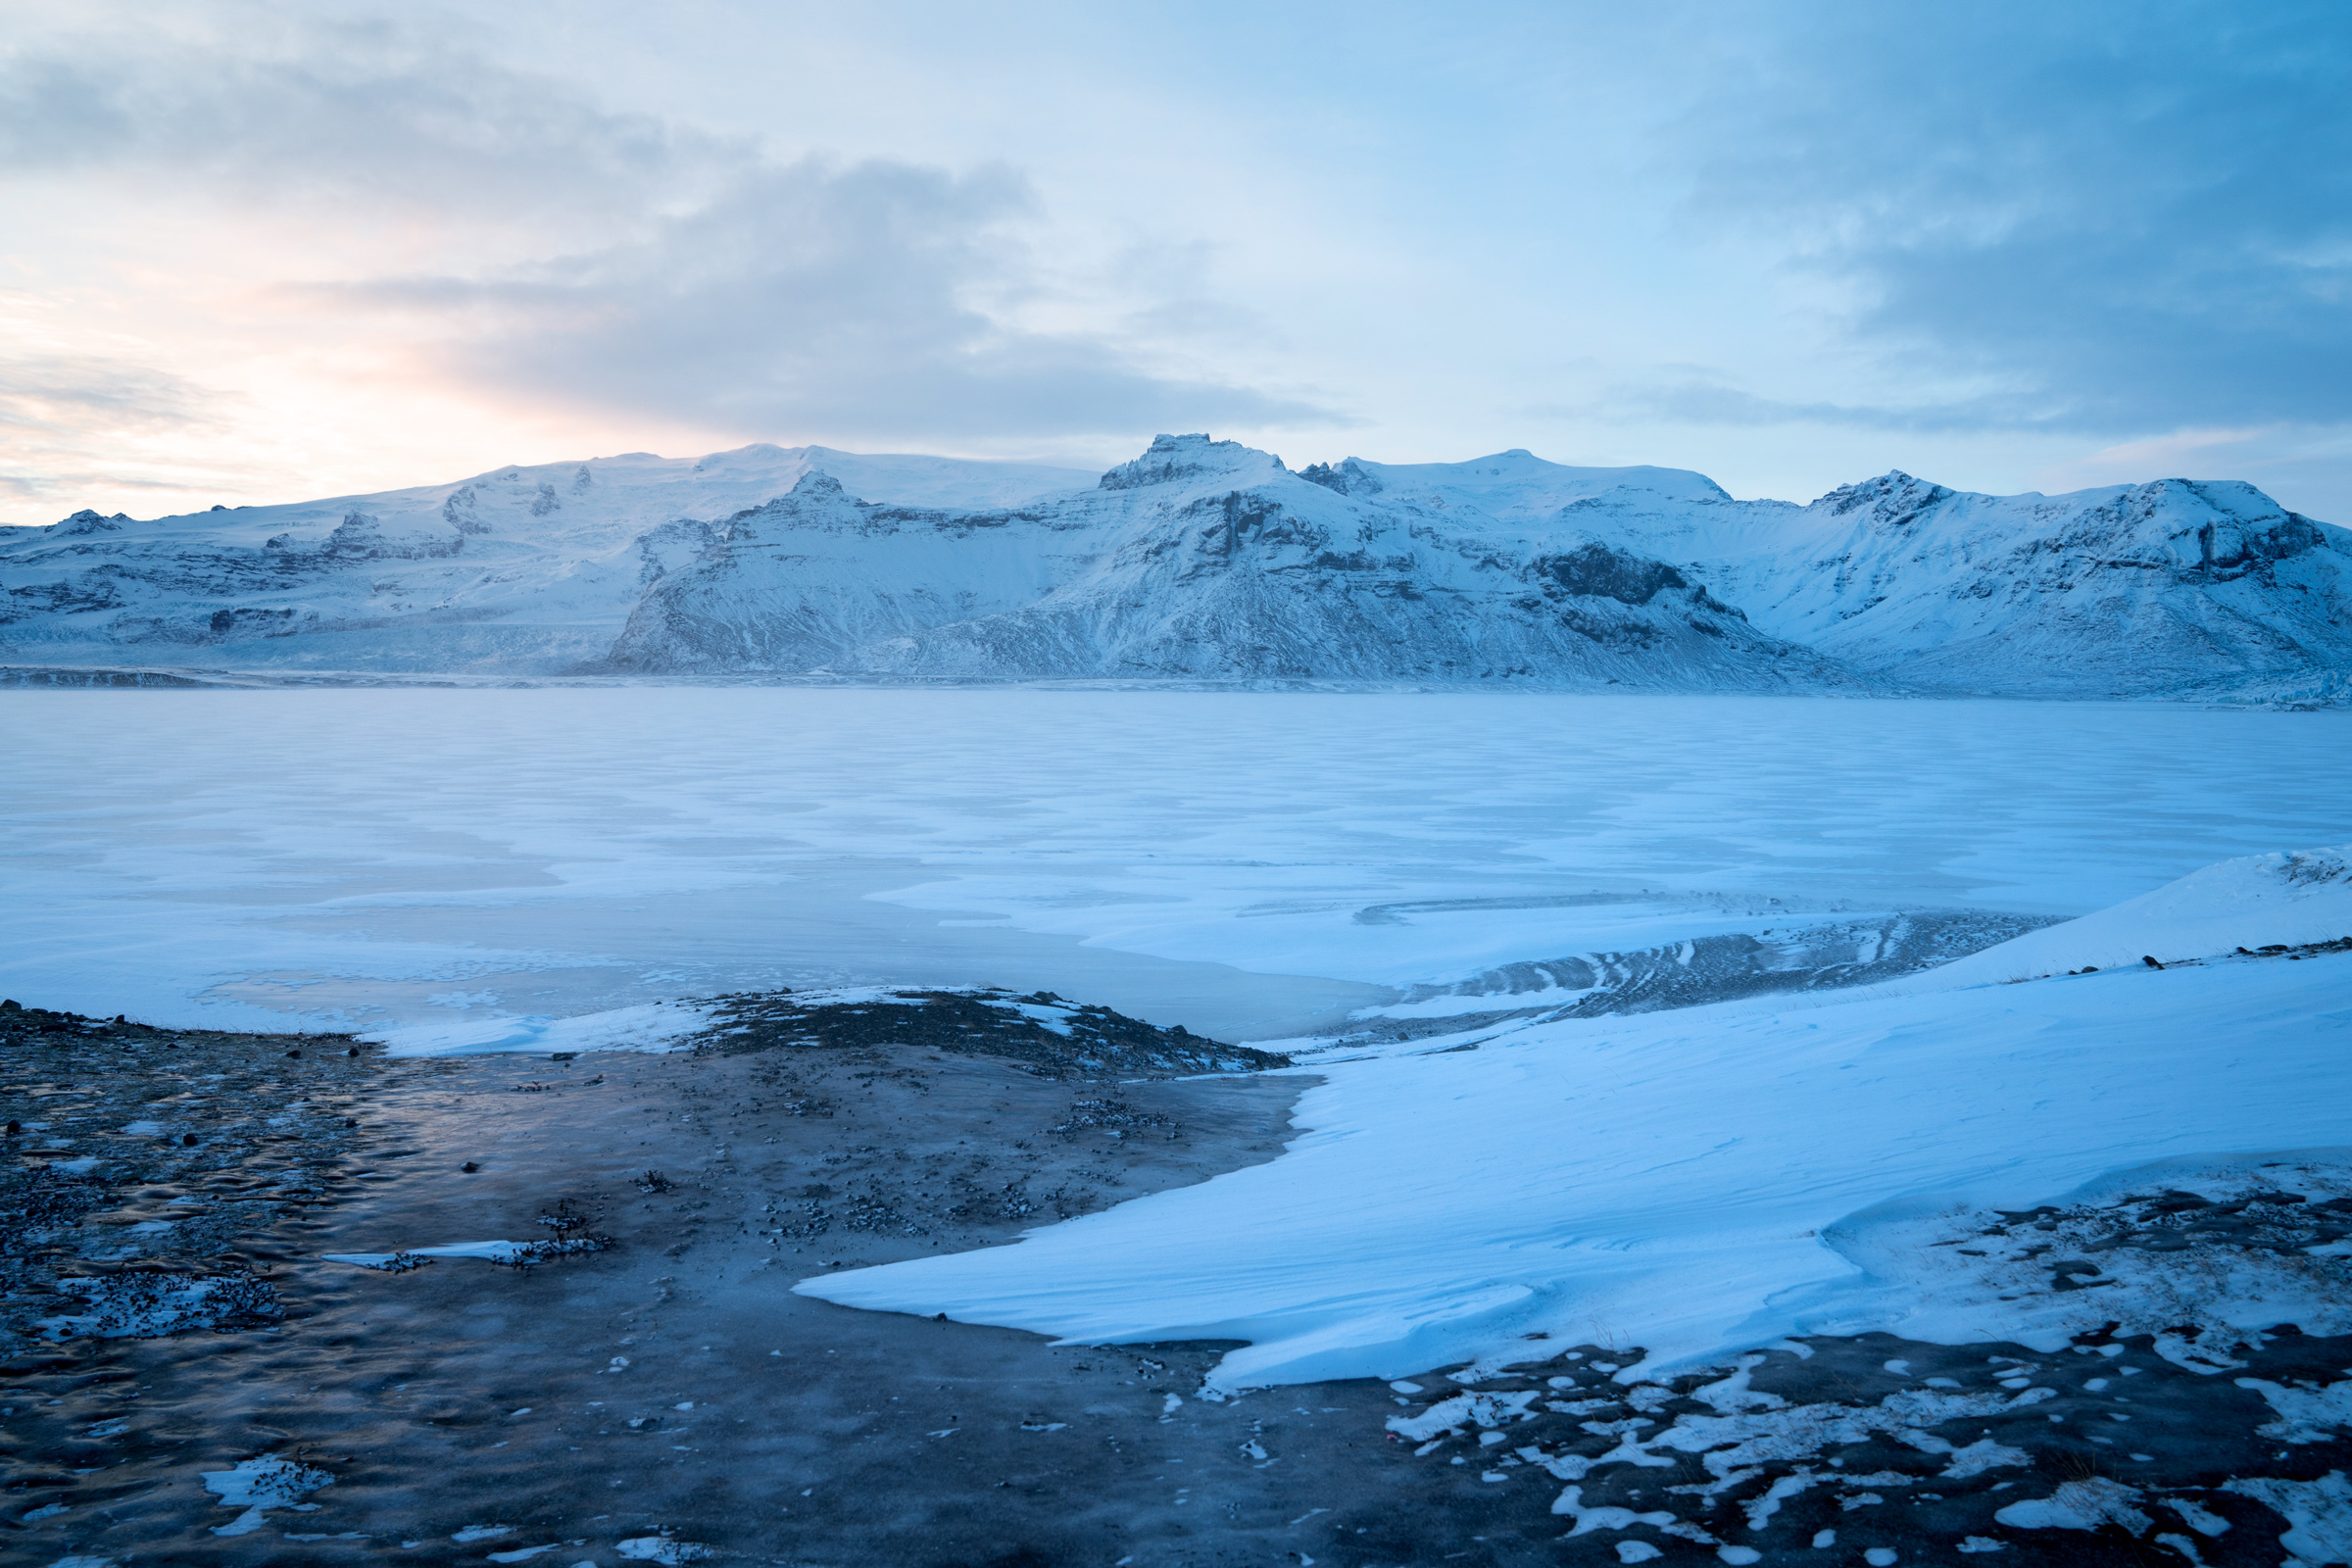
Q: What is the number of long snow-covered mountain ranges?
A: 1